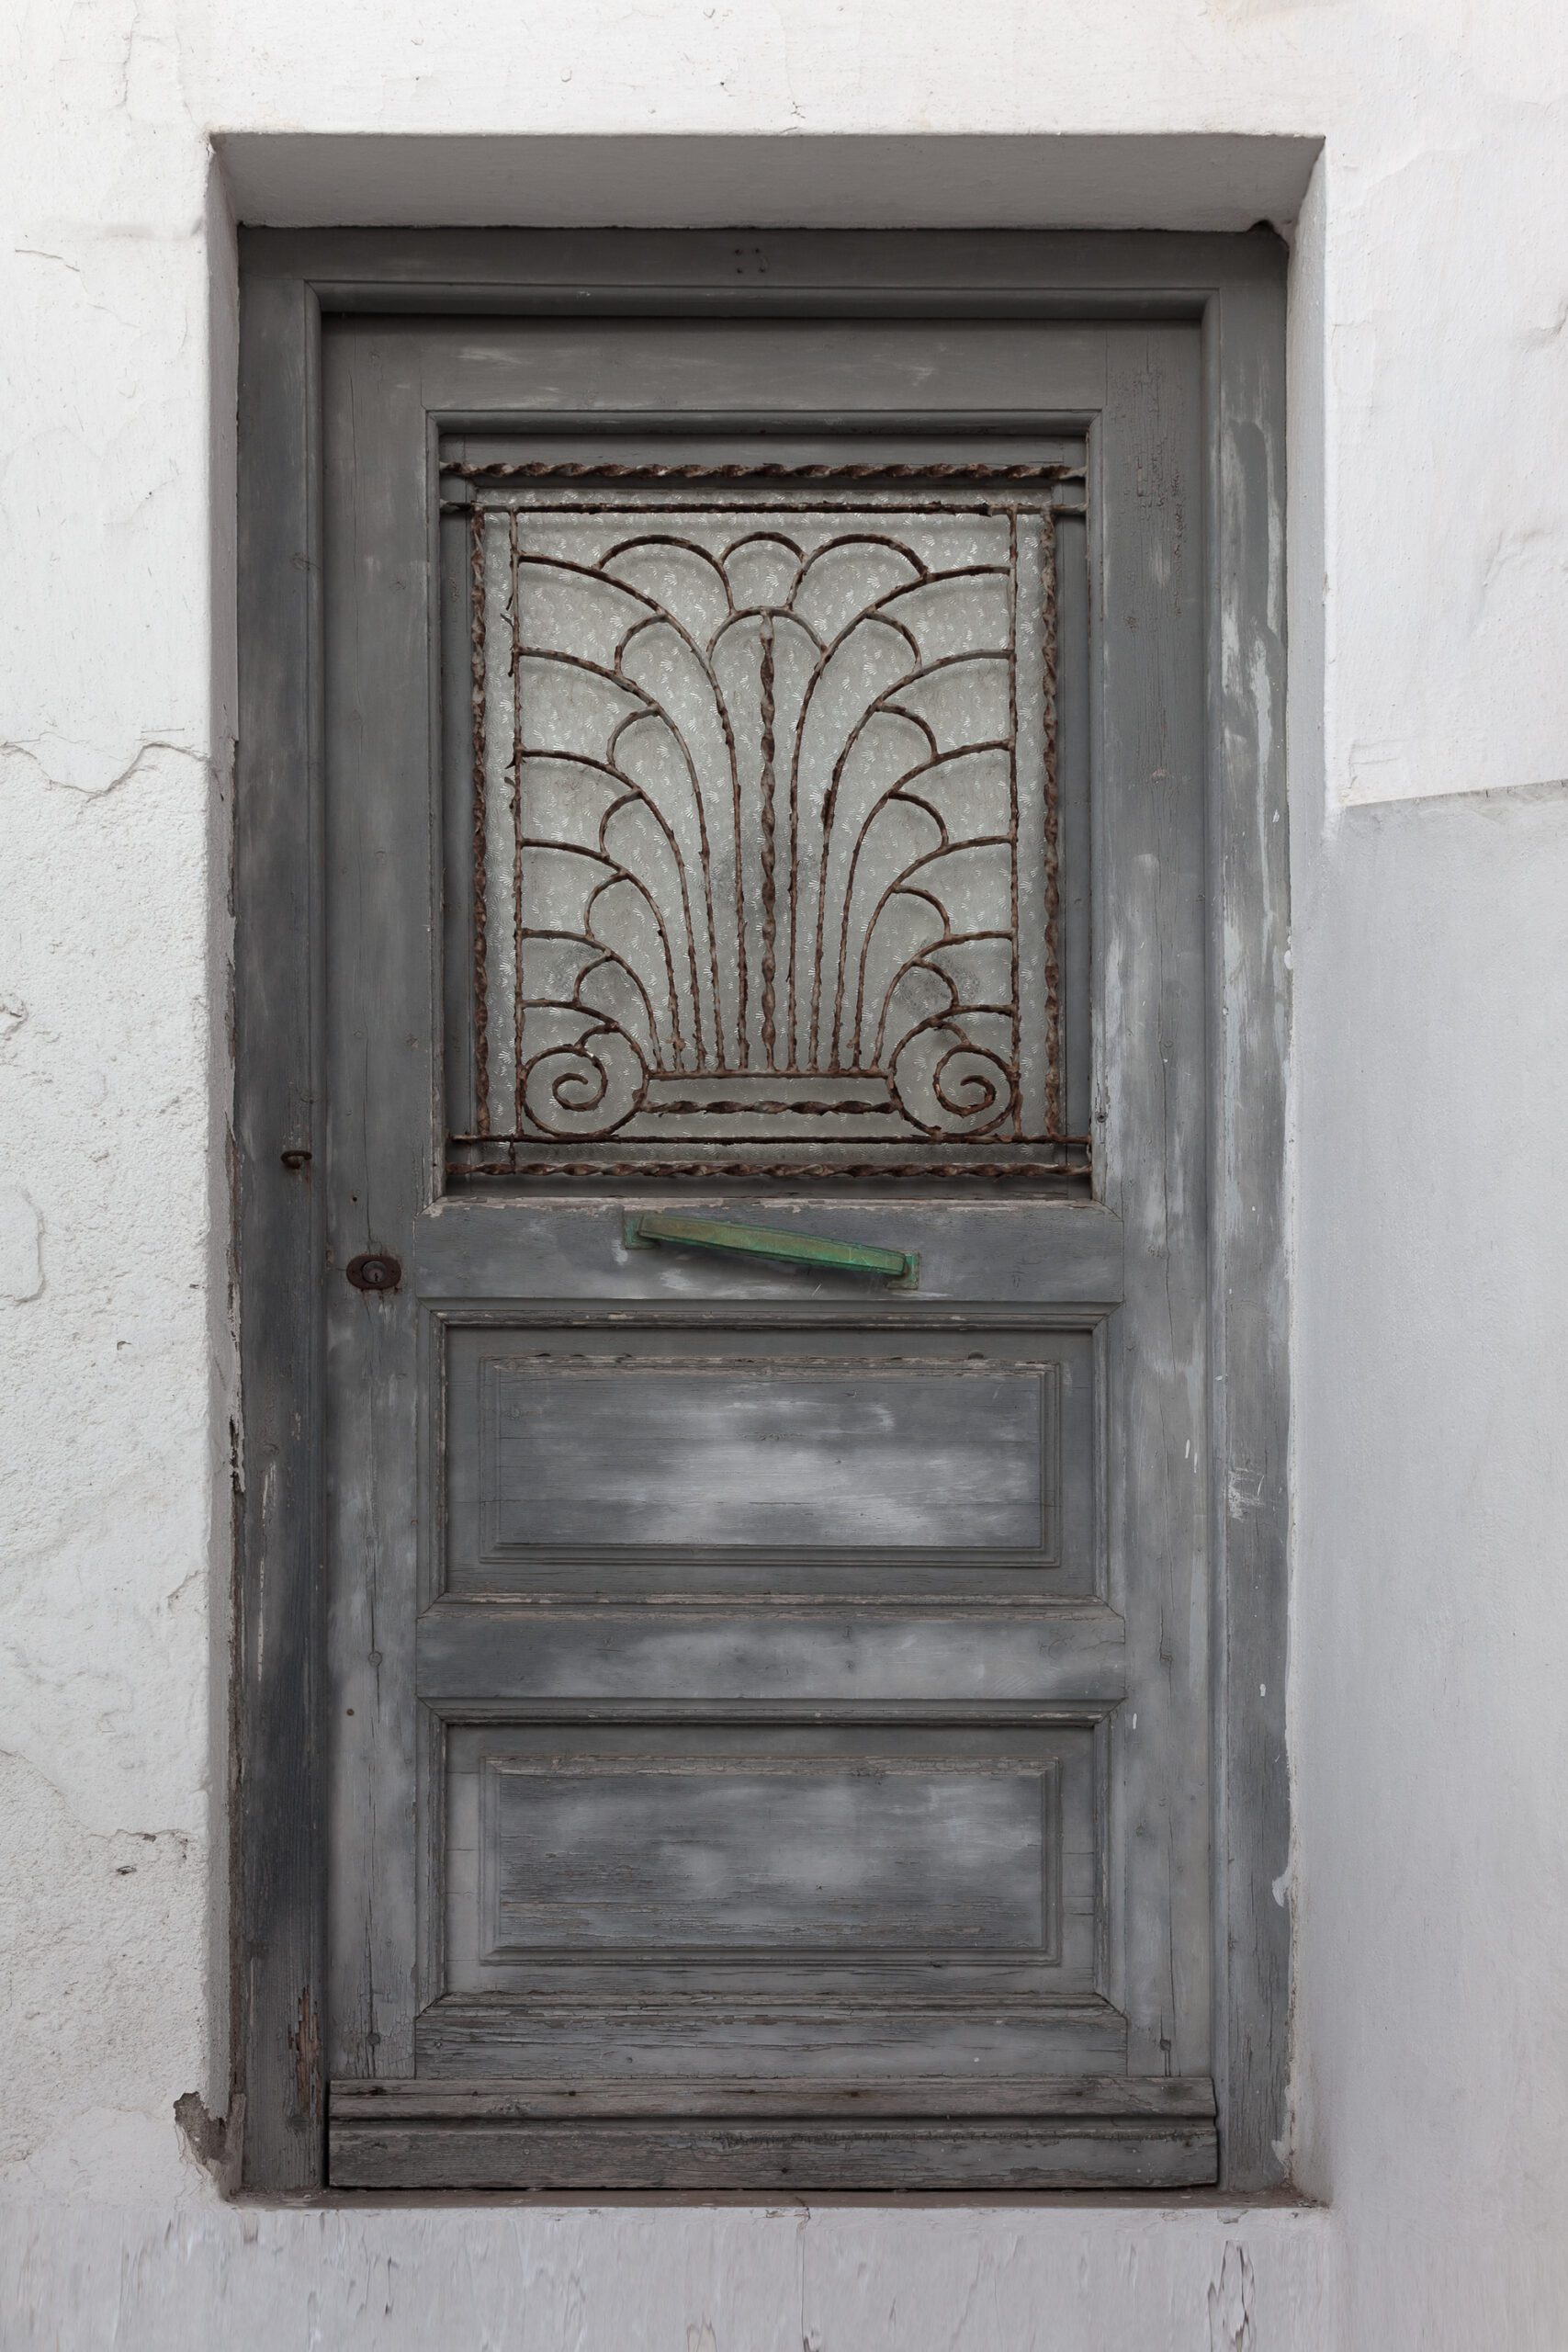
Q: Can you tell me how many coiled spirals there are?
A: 2